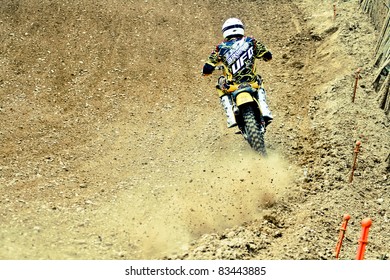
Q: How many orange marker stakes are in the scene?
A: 5